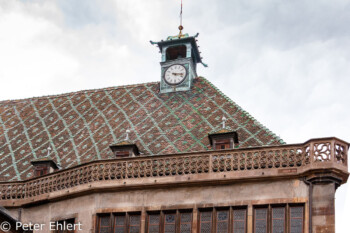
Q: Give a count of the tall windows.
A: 12